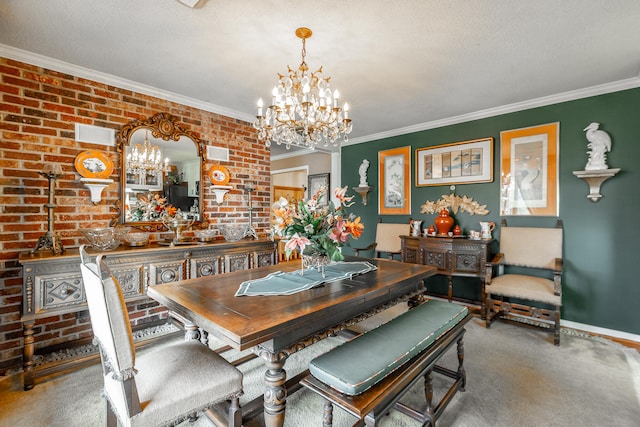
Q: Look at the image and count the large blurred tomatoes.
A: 0